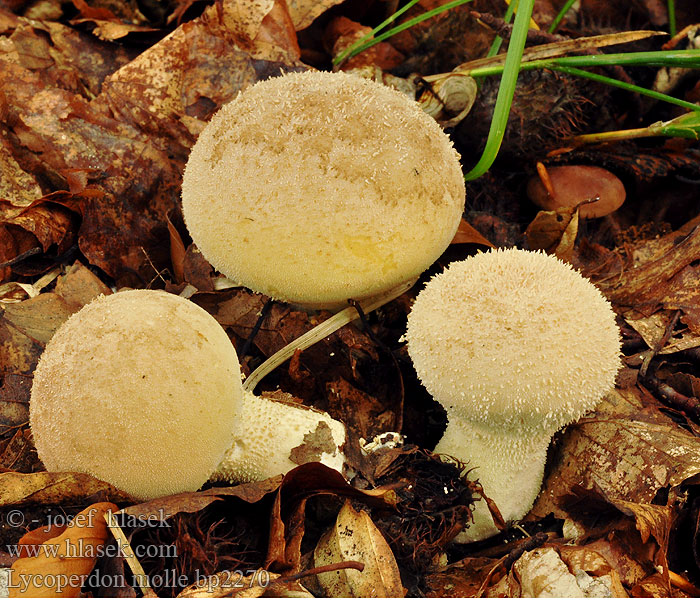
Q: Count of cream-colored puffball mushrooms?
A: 3